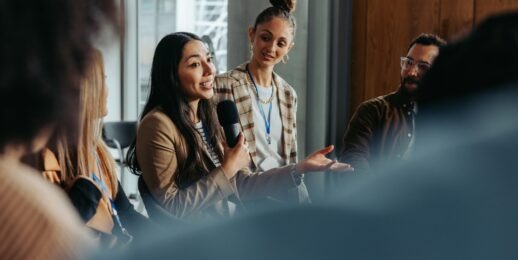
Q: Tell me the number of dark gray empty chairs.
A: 1